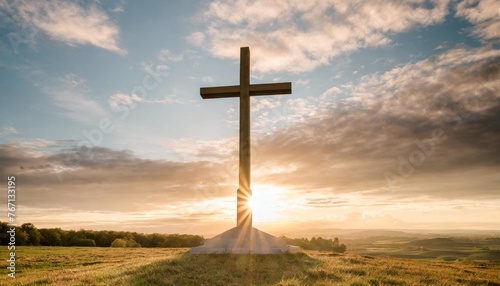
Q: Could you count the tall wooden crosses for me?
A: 1